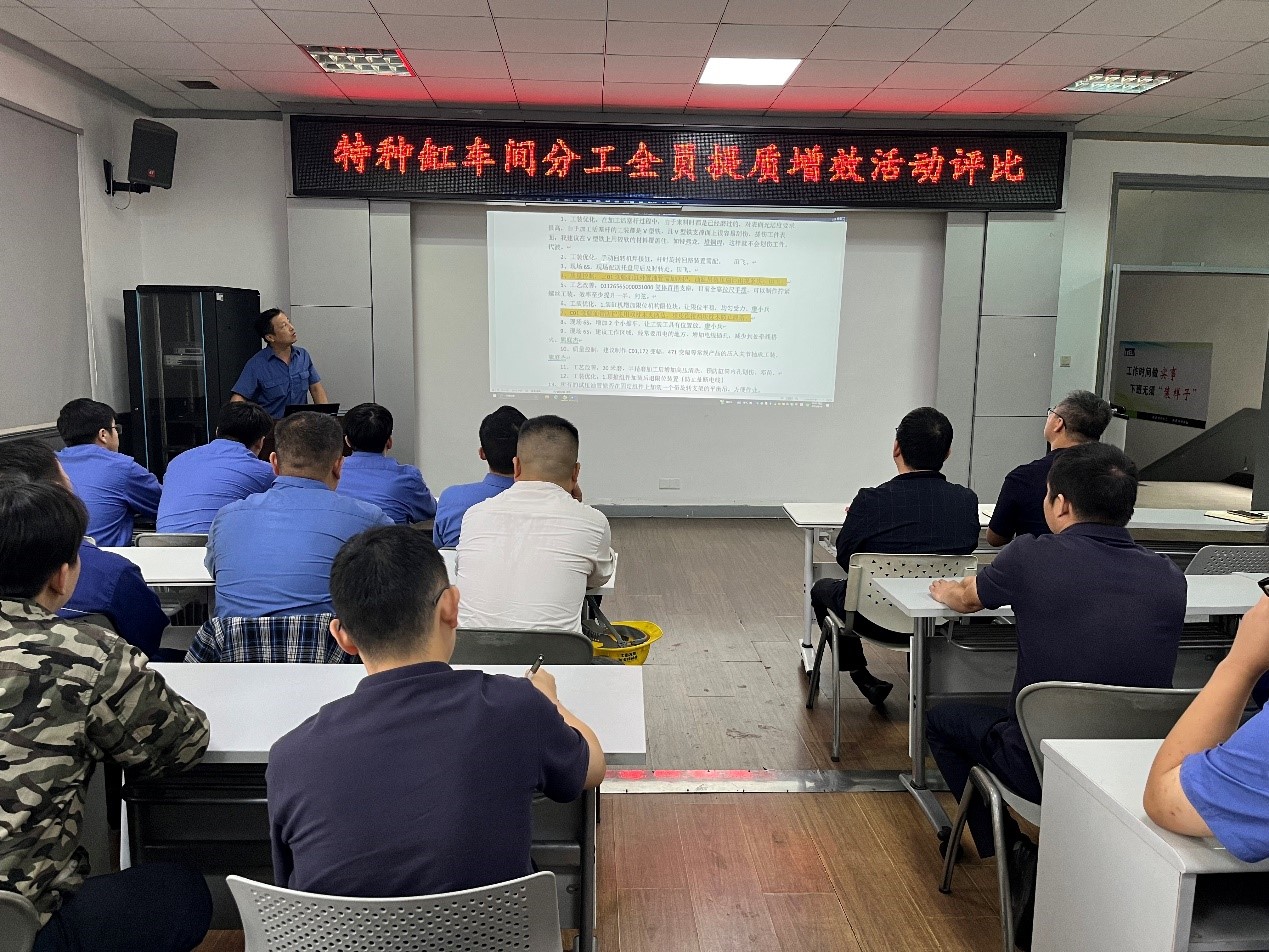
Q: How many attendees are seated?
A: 13